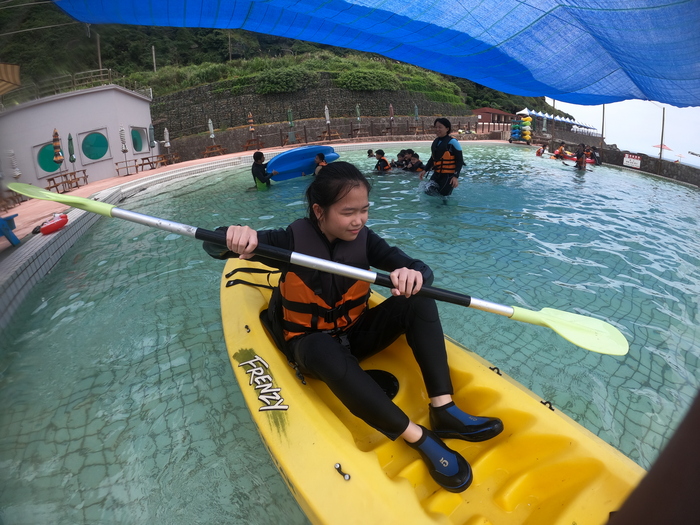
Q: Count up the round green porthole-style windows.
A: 3